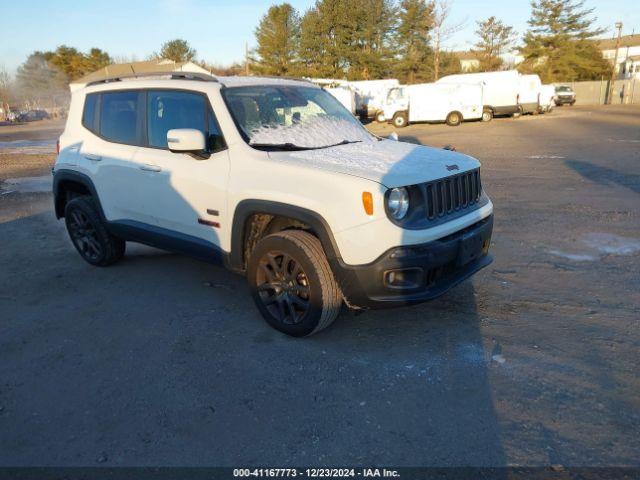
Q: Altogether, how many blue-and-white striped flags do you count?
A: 0